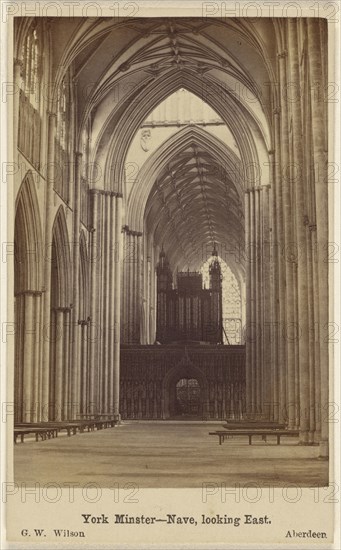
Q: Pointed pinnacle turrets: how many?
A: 2